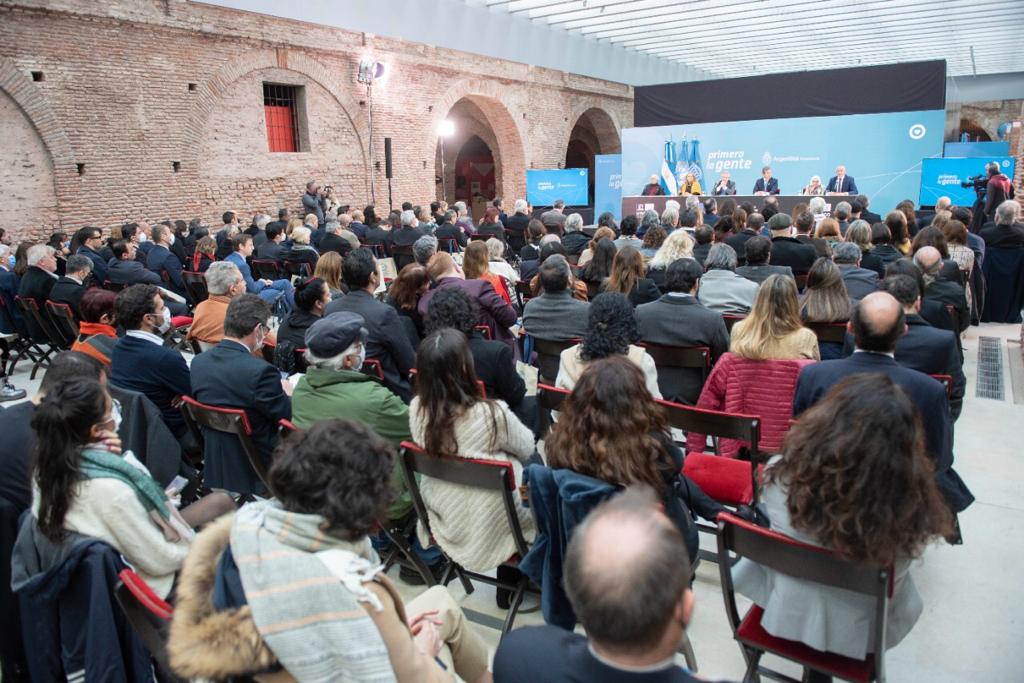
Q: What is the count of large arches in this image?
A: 4